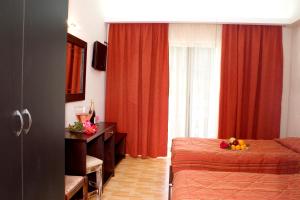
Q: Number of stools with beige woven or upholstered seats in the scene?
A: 2